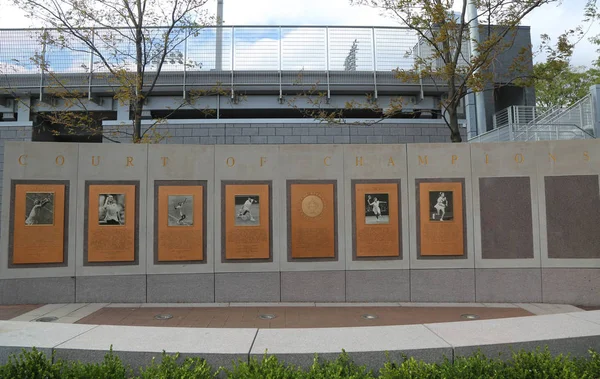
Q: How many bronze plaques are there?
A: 7